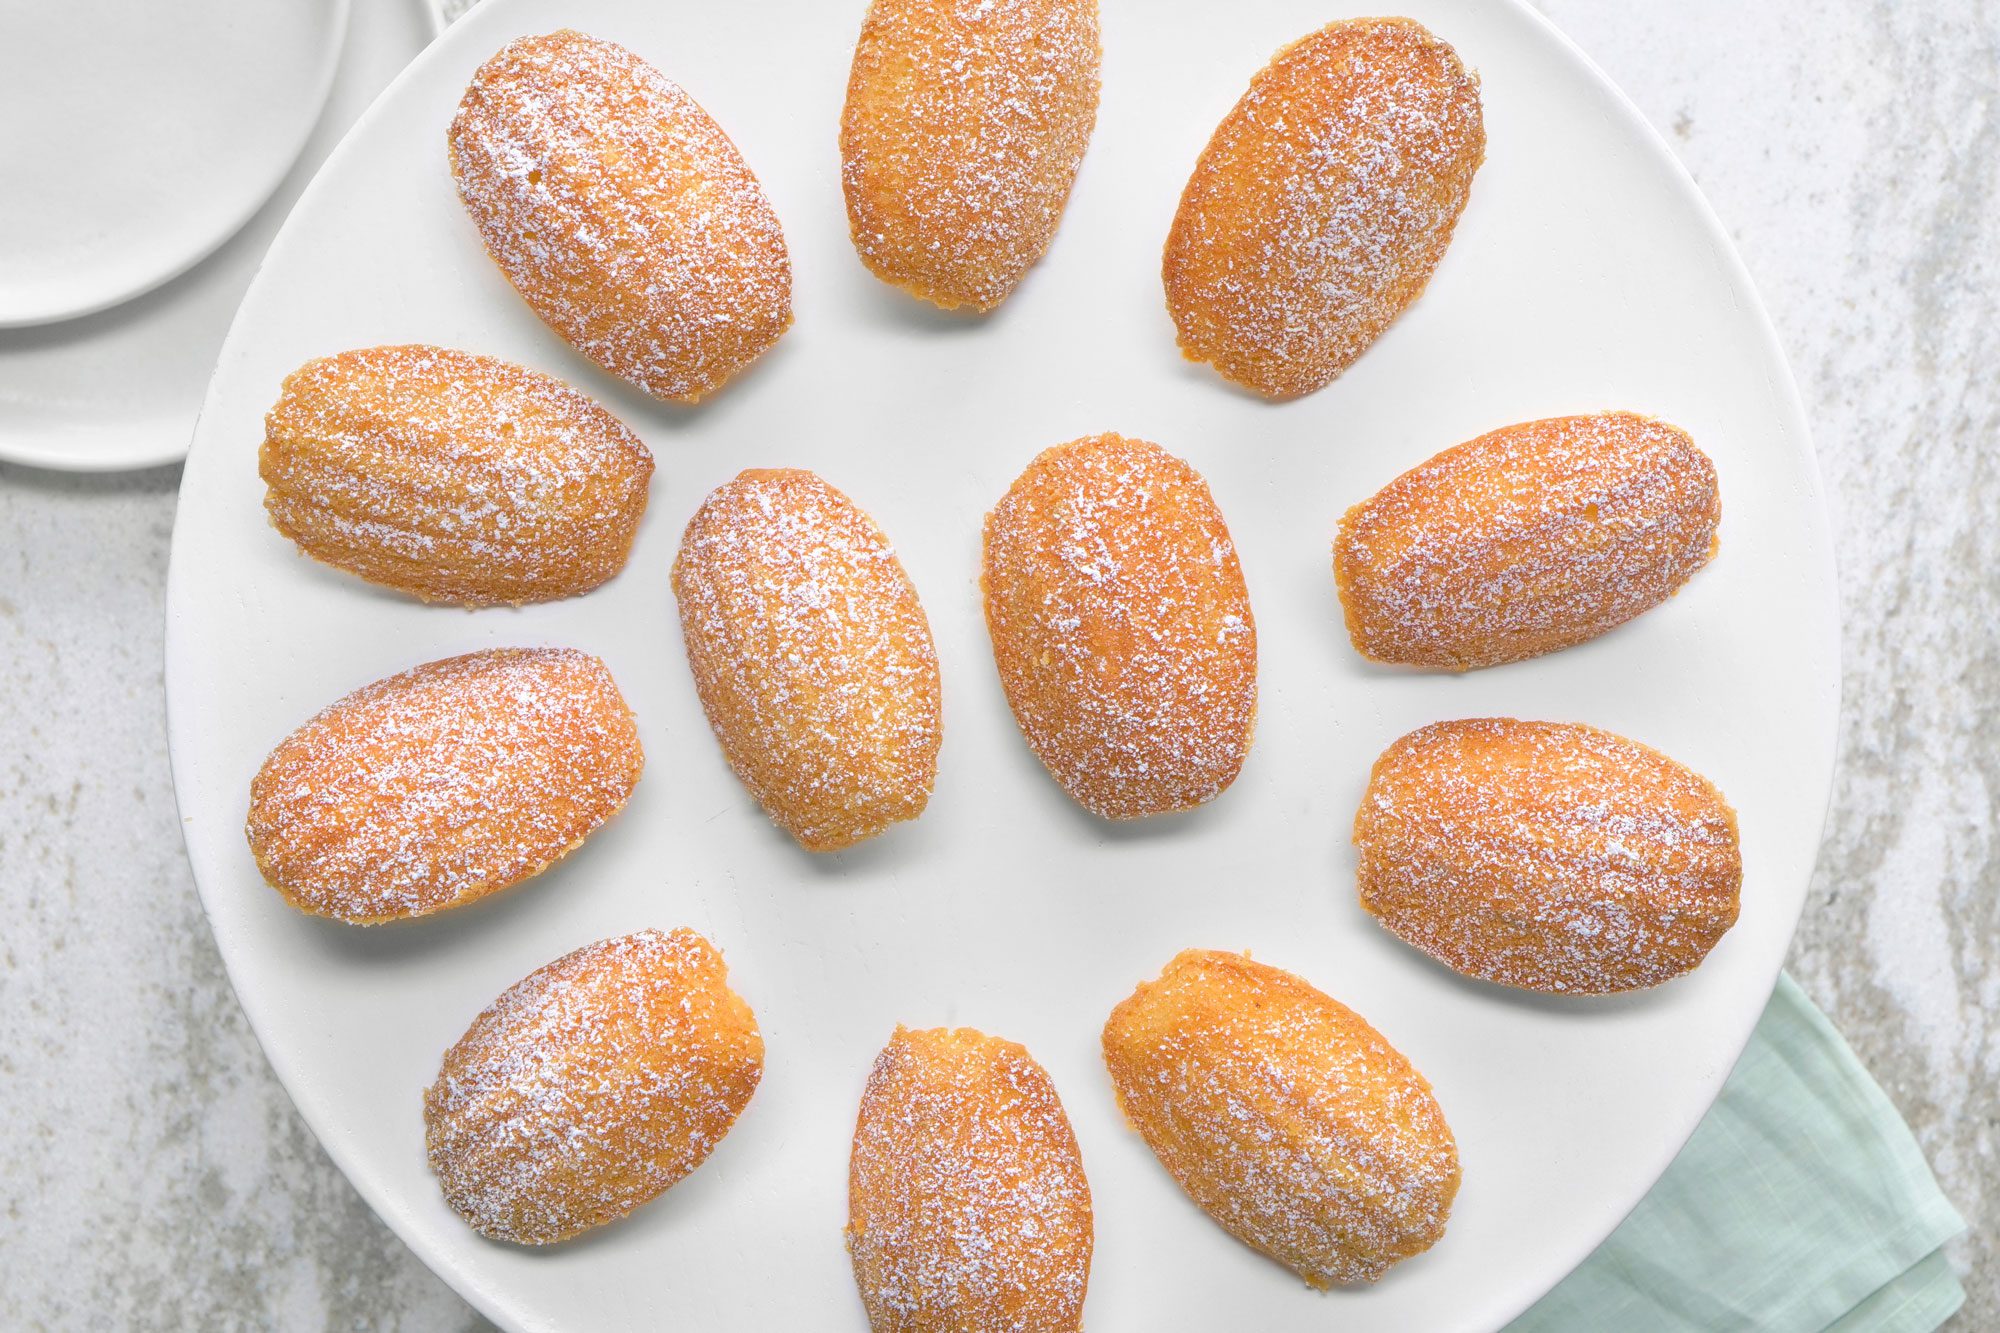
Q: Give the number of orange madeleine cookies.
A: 12